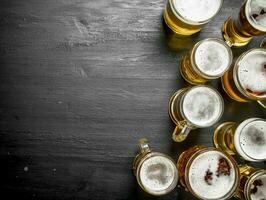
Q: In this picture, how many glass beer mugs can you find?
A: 9